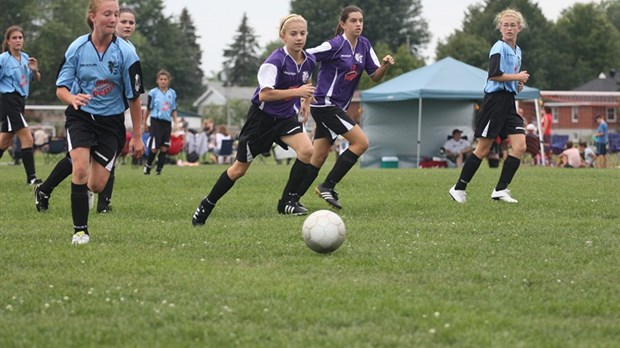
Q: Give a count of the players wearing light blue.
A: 5